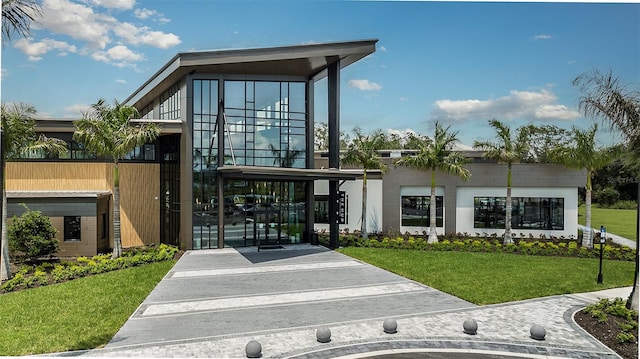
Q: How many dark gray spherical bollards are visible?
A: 5